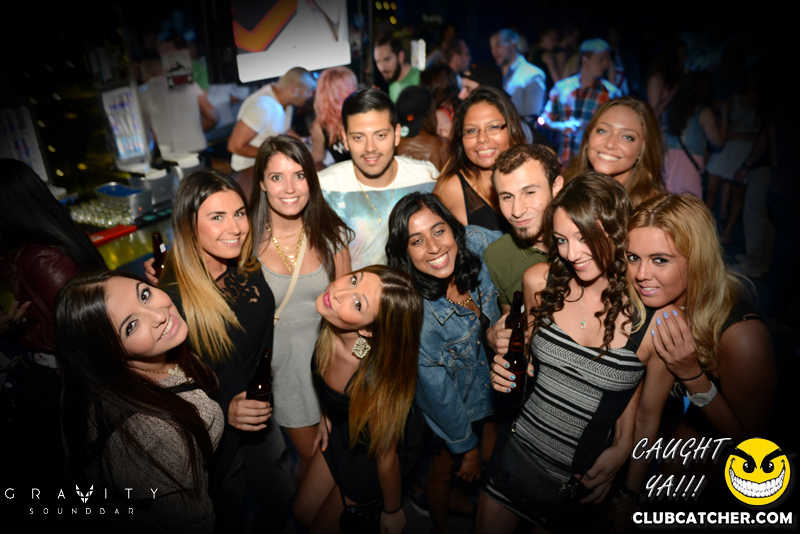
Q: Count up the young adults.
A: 11